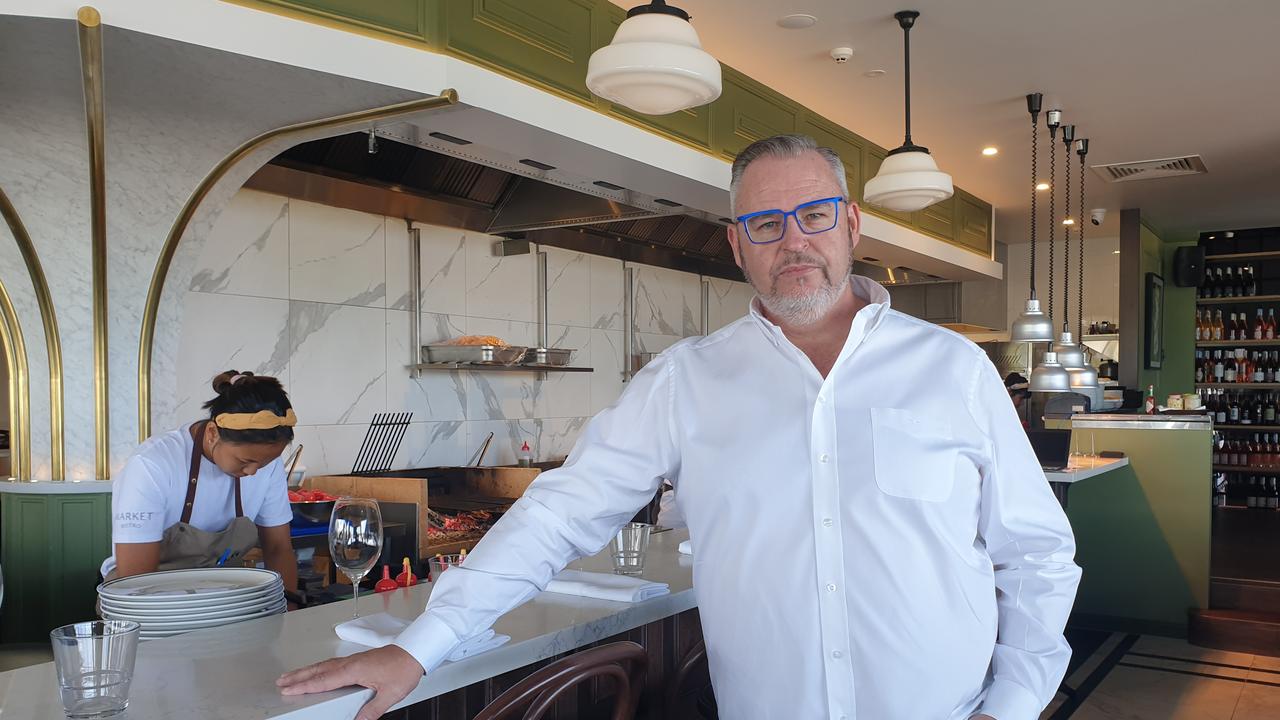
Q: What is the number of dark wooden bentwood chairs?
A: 2